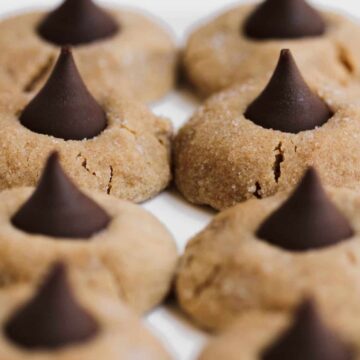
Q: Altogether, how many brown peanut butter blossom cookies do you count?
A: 8